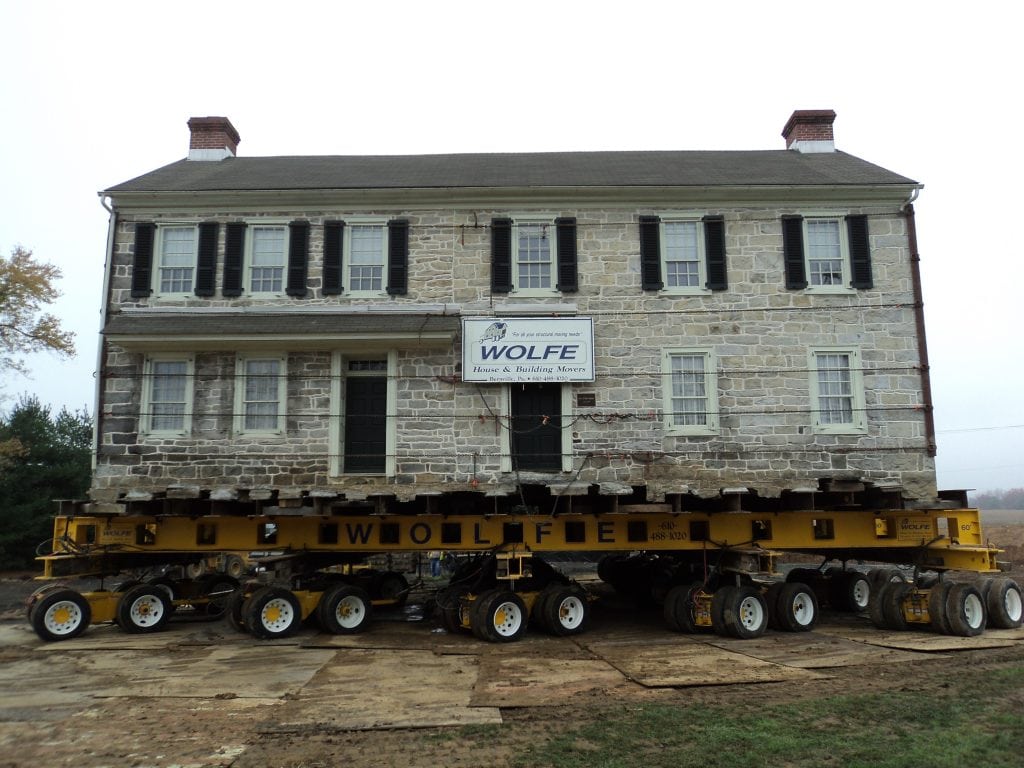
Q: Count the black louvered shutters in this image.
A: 12